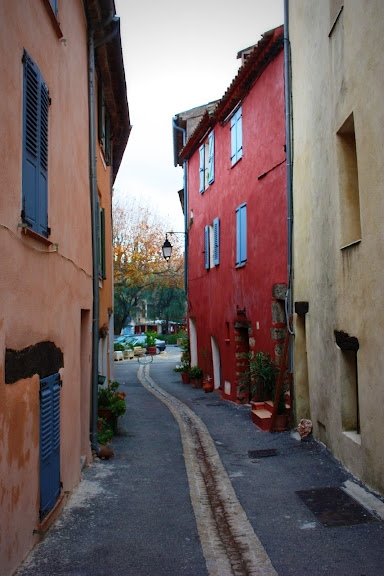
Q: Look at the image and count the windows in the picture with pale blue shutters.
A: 4